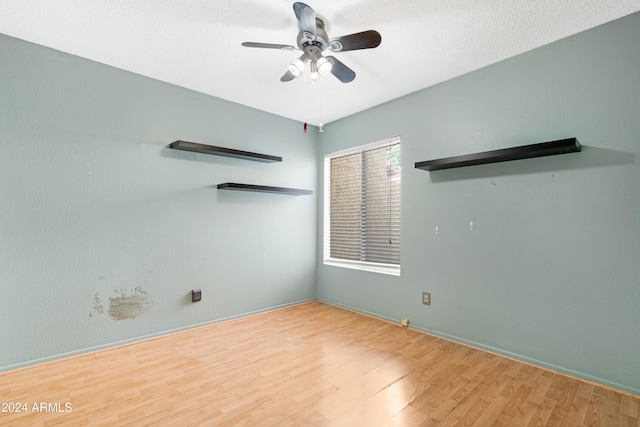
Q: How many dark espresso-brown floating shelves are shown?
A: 3